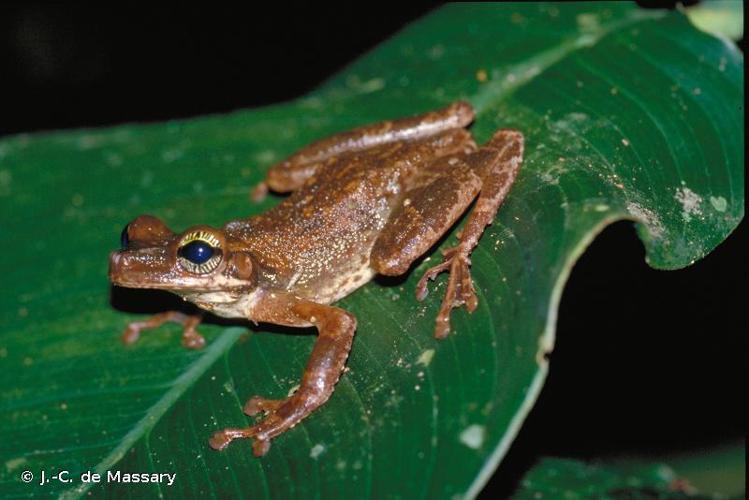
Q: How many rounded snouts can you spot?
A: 1